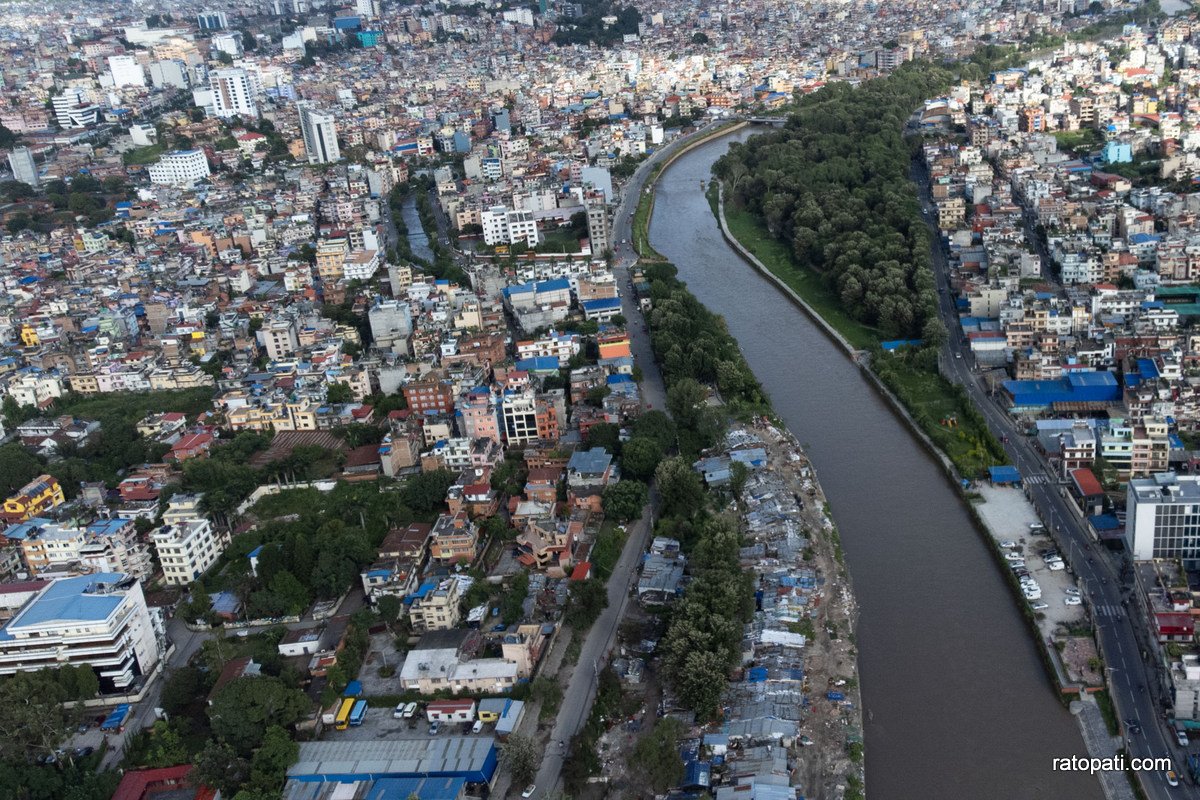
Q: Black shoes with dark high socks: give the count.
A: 0